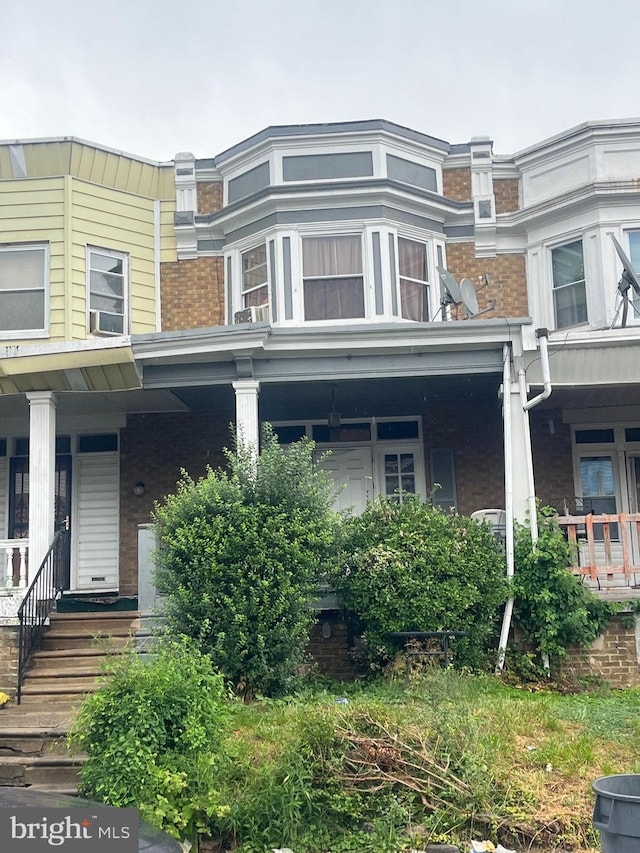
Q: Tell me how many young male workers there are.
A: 0